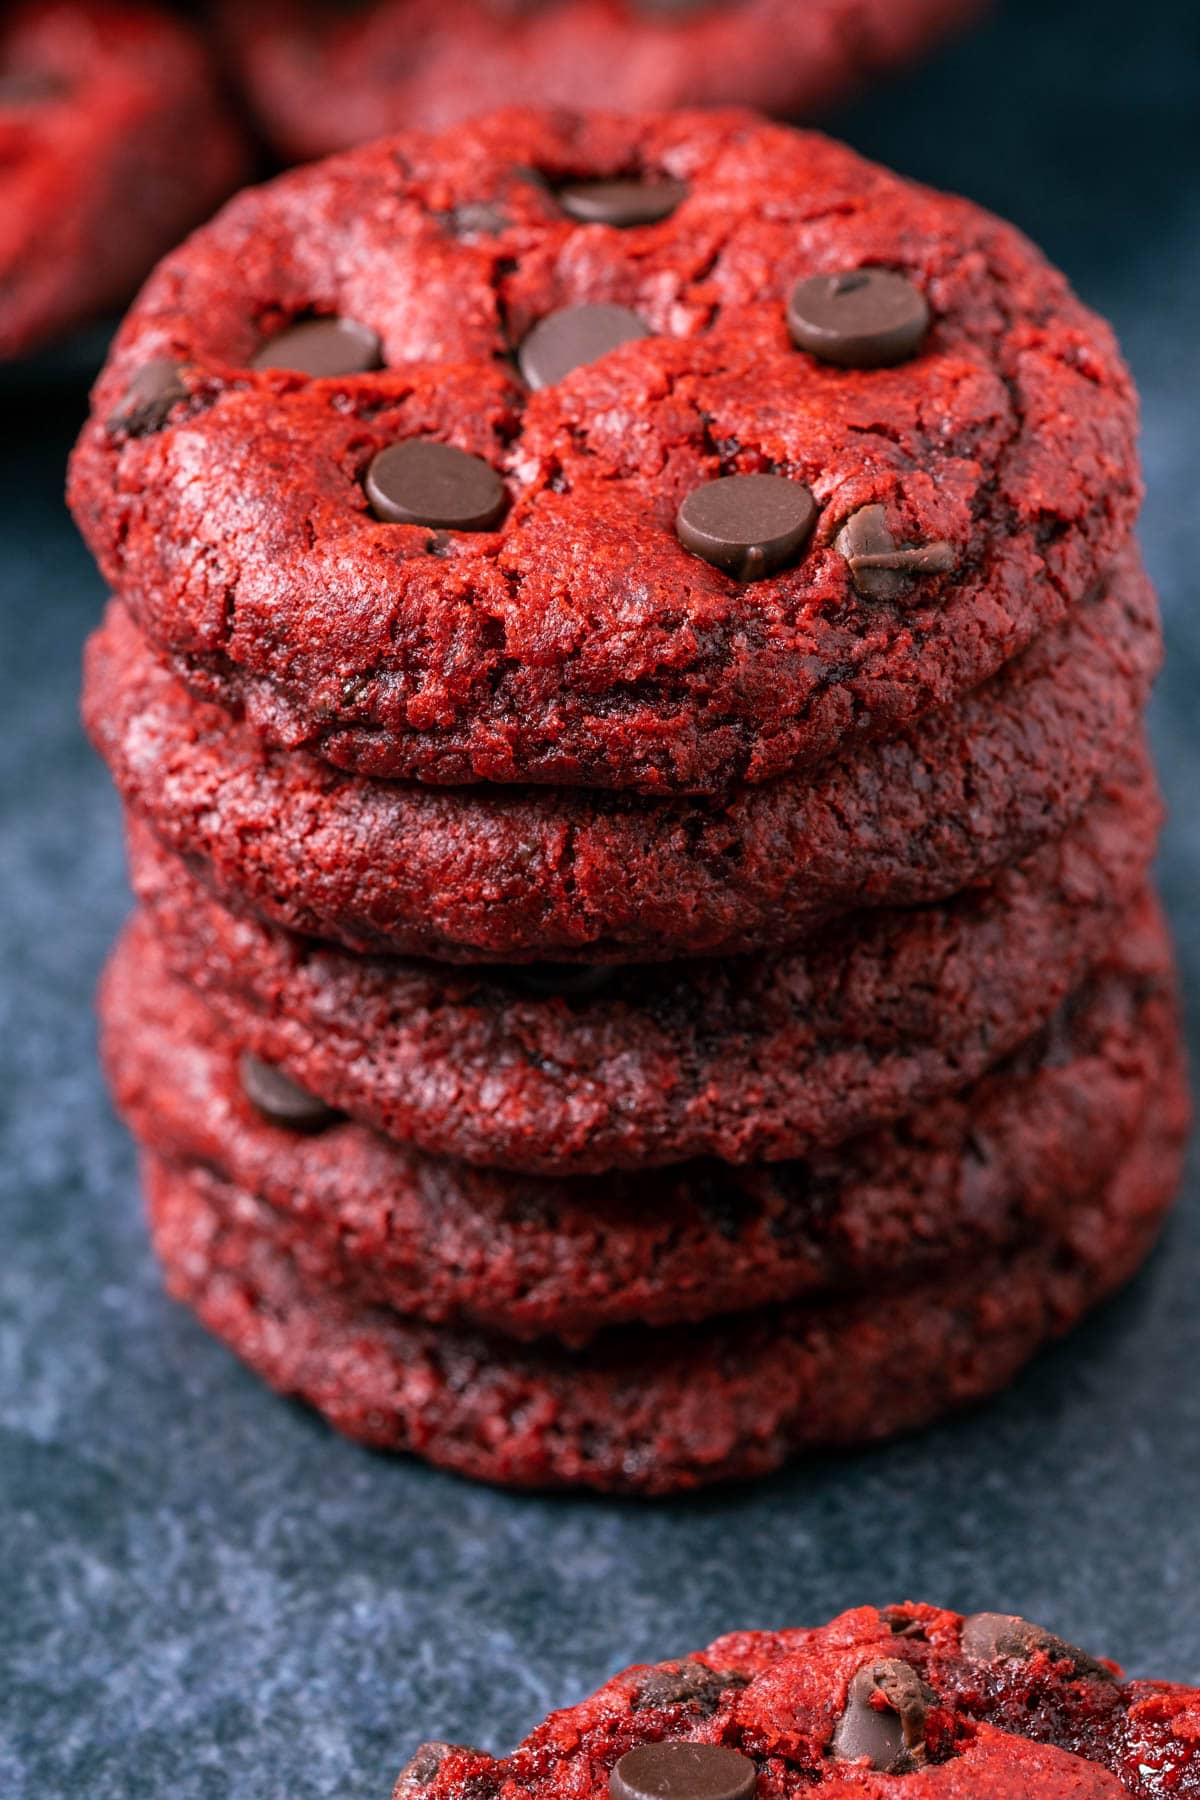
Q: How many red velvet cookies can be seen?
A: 8